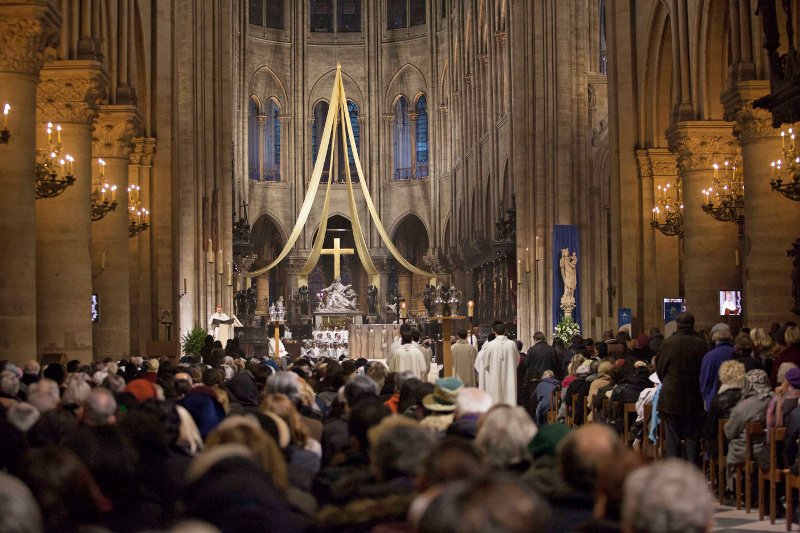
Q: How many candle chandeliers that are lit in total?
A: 7